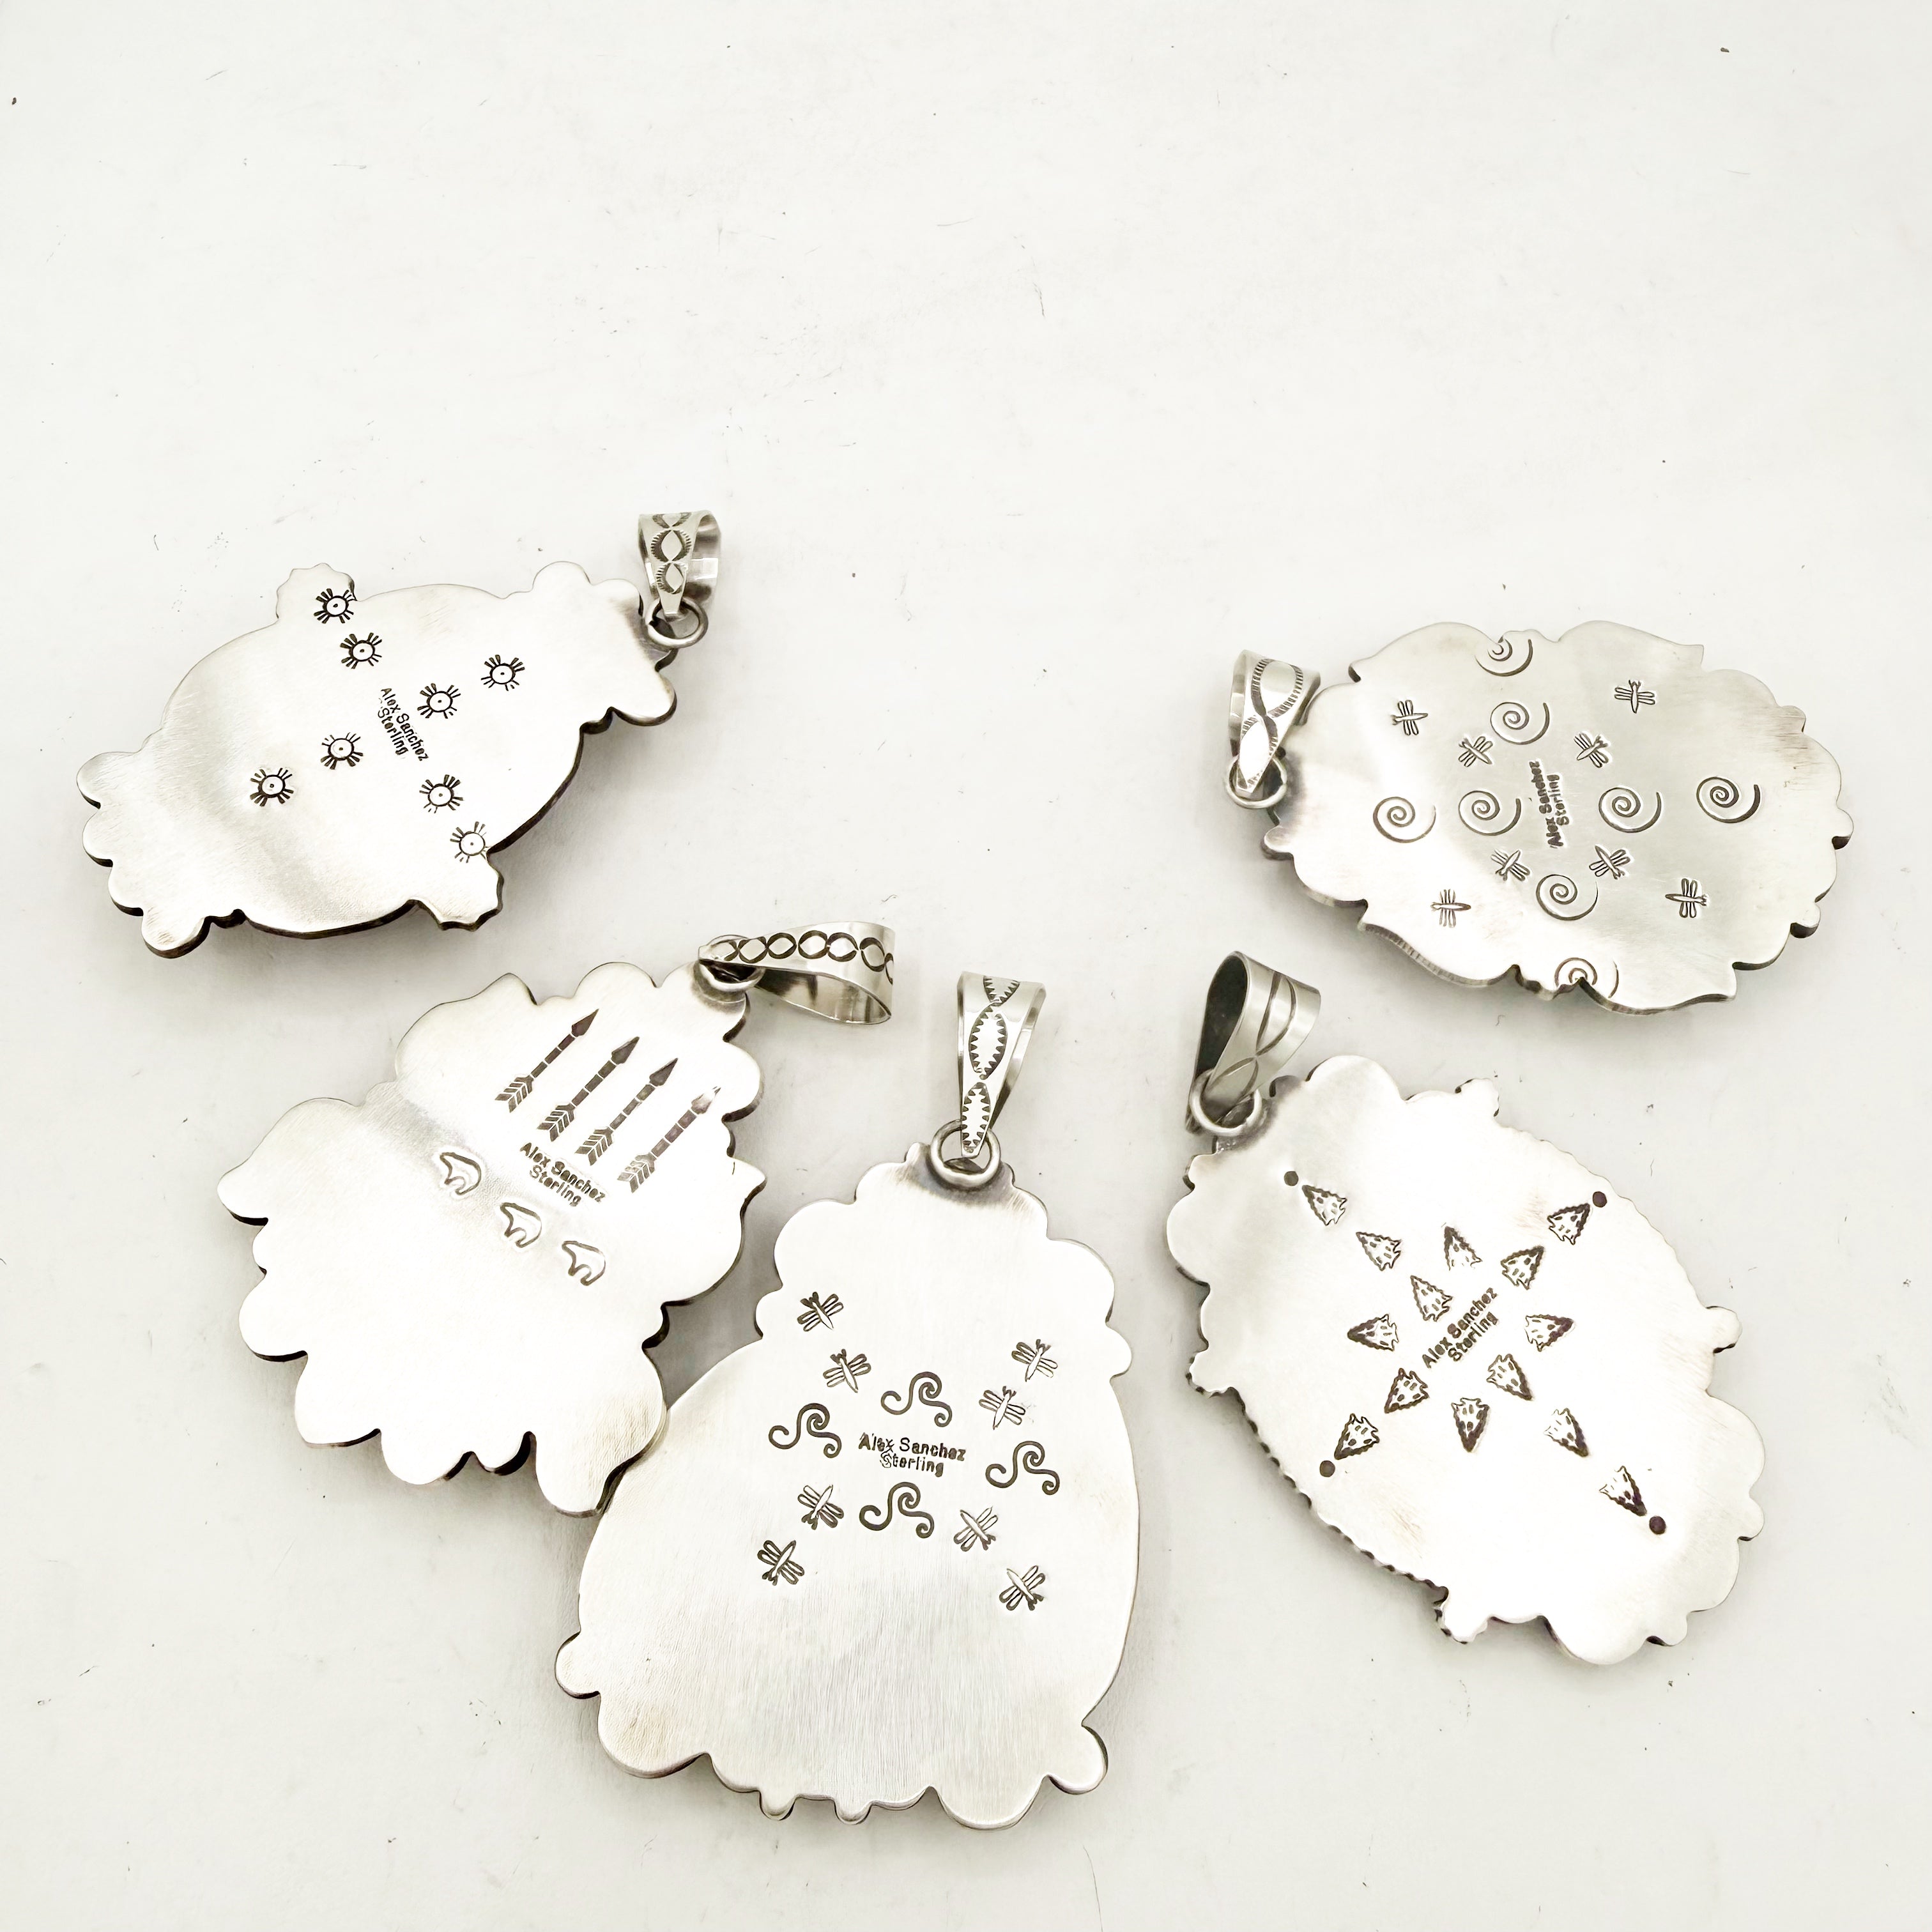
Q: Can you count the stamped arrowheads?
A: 14